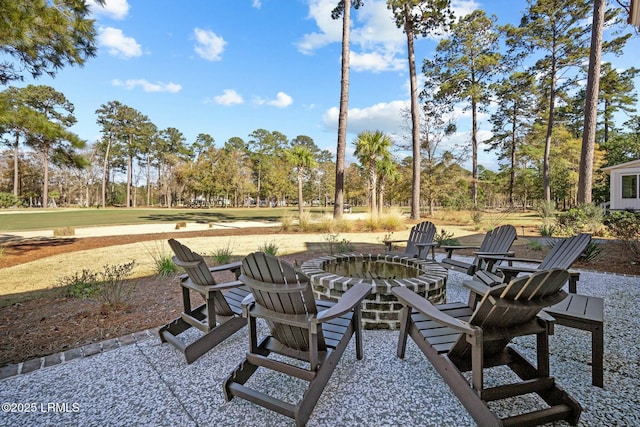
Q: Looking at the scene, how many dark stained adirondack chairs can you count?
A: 6